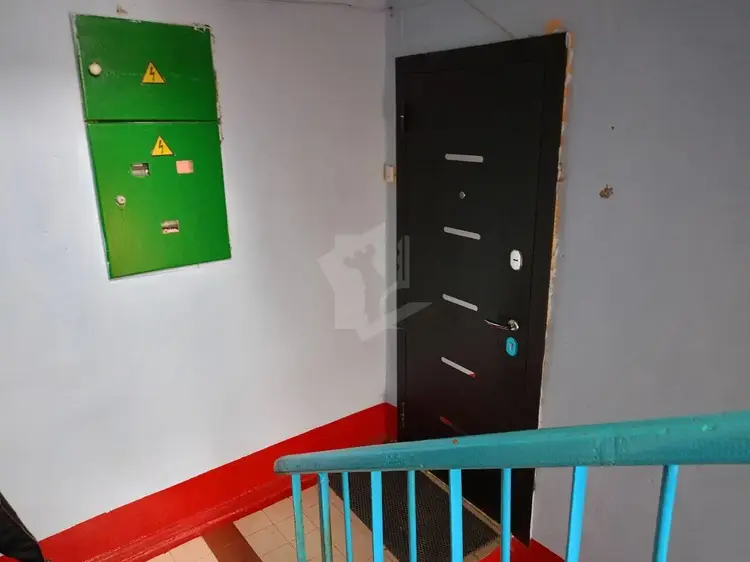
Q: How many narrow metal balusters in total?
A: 9